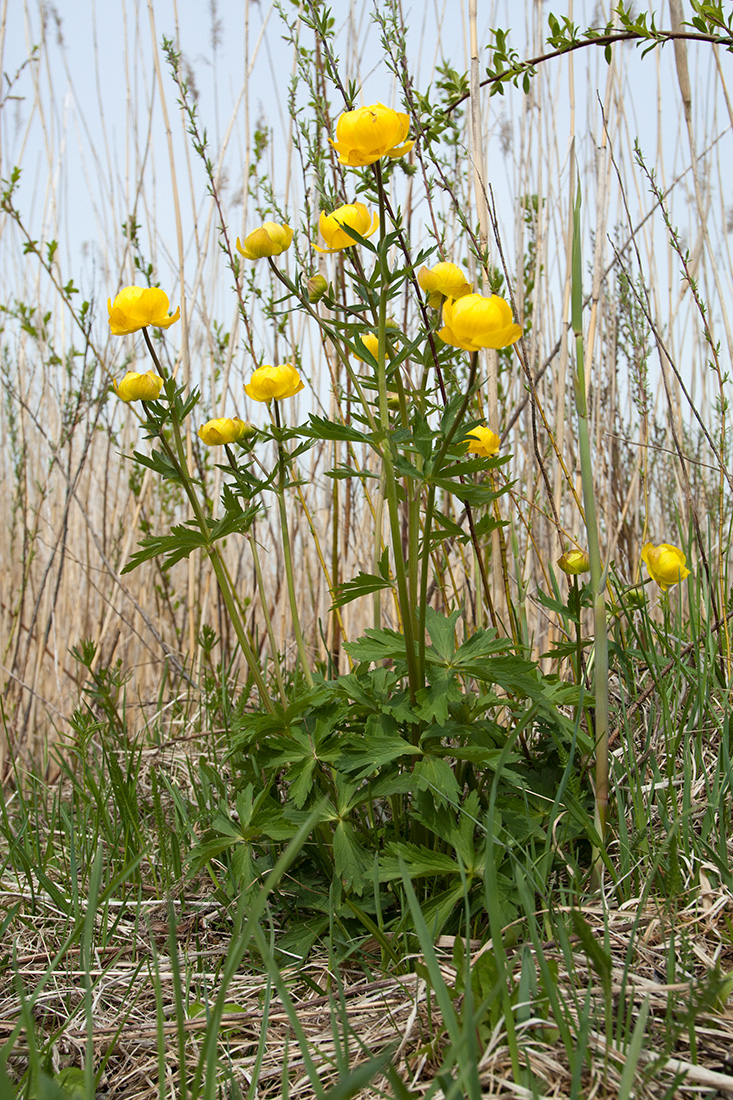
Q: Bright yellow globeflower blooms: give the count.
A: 12